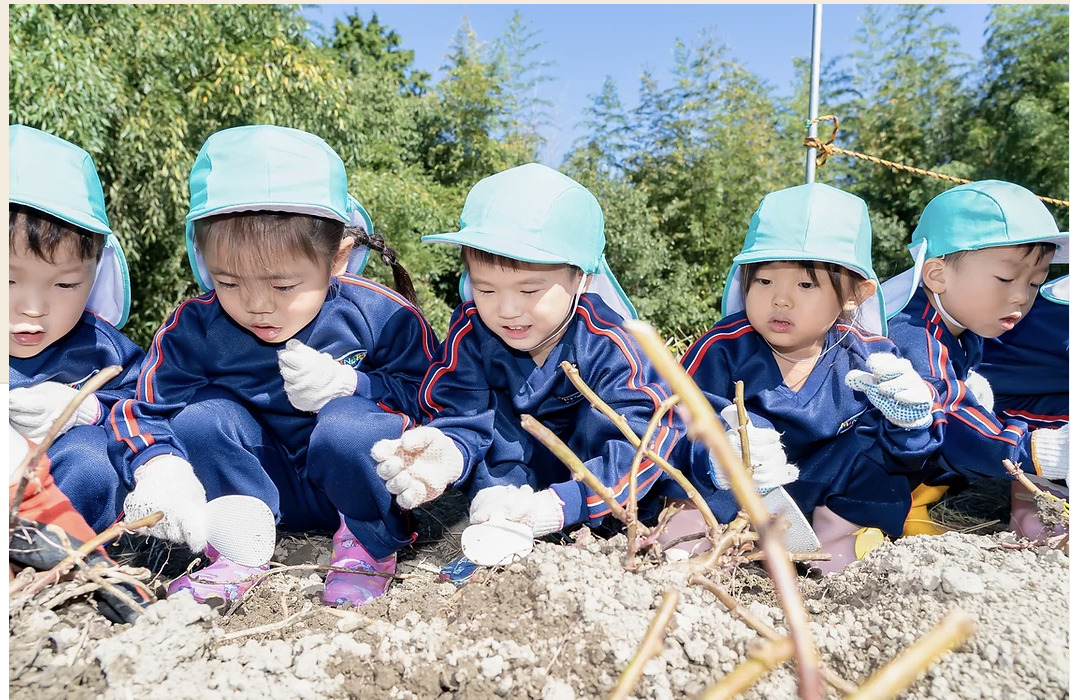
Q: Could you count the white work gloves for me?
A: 9